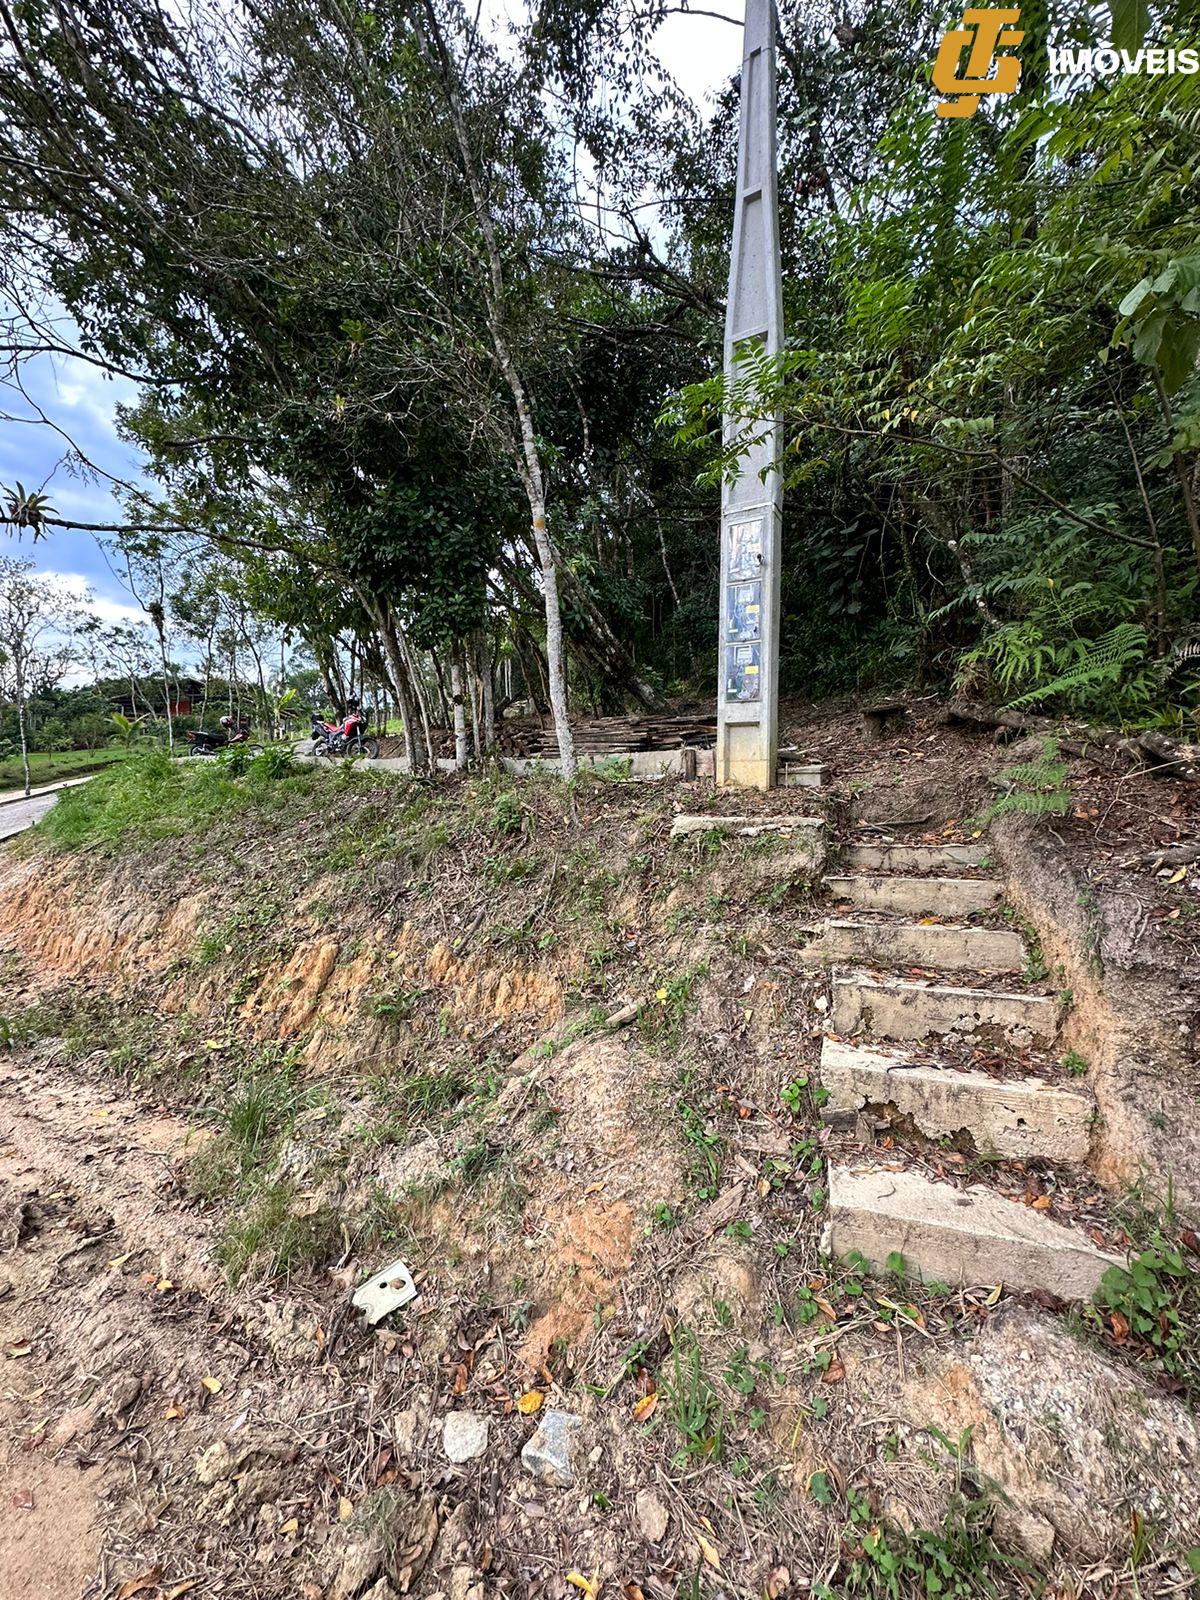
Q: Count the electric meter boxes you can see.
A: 3